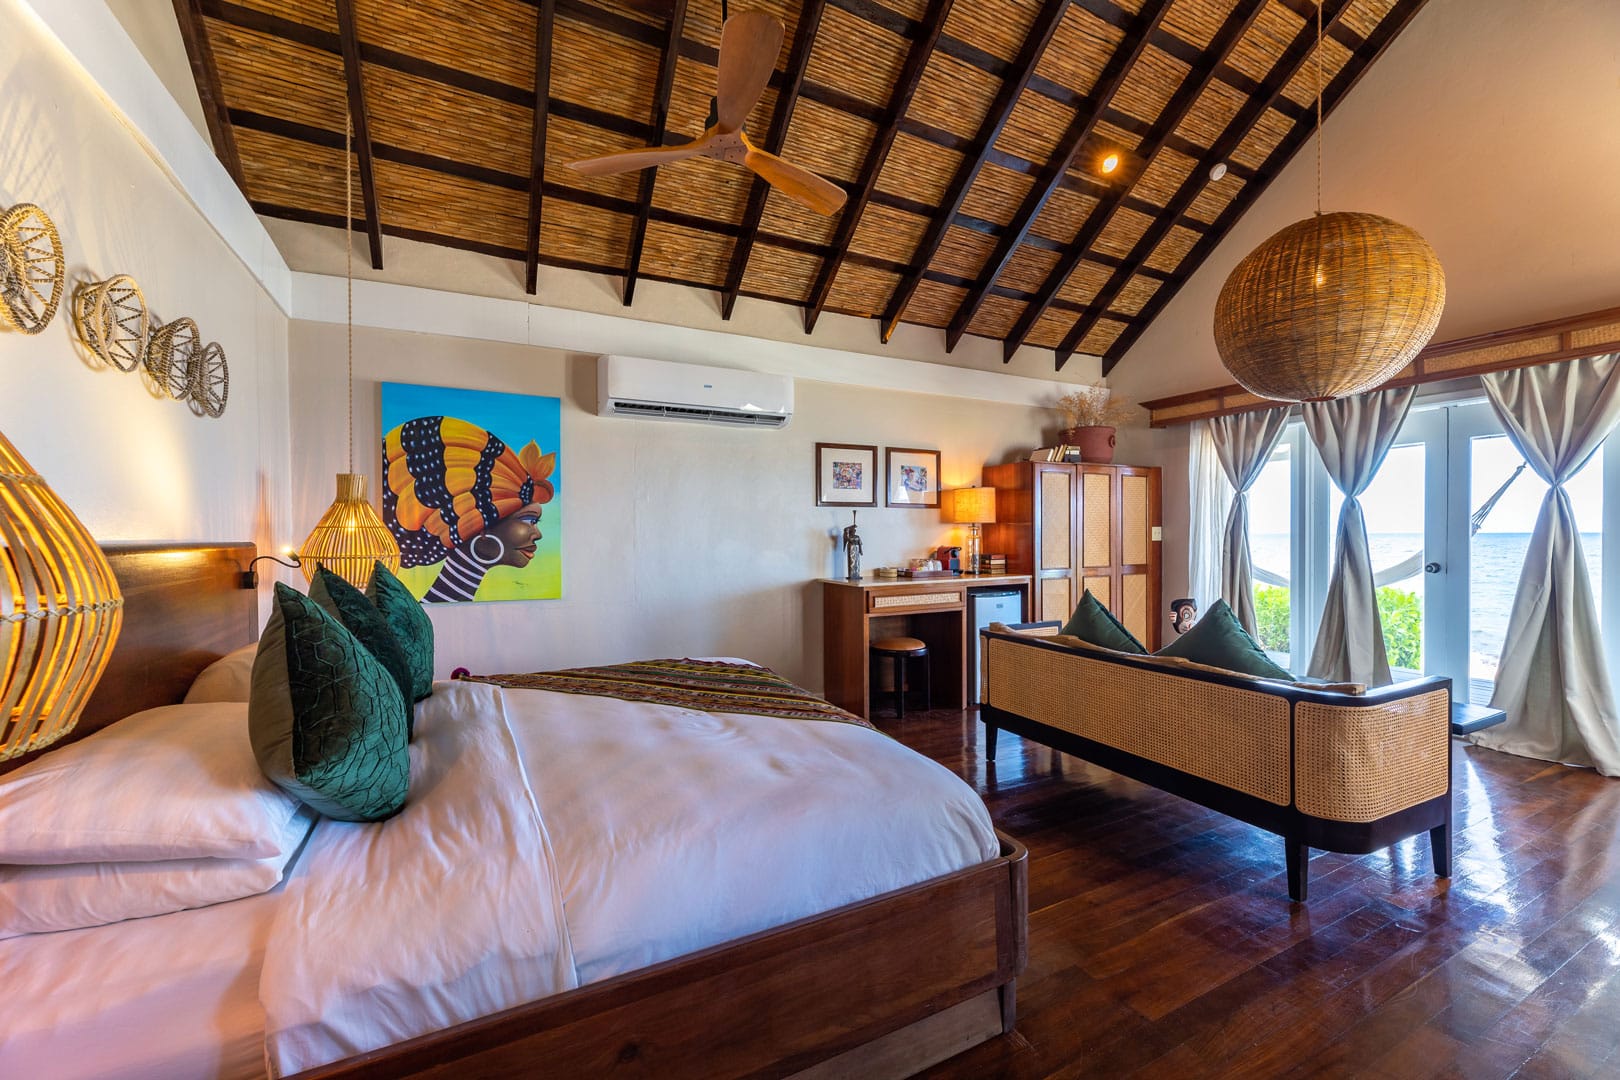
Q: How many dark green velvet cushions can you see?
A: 5